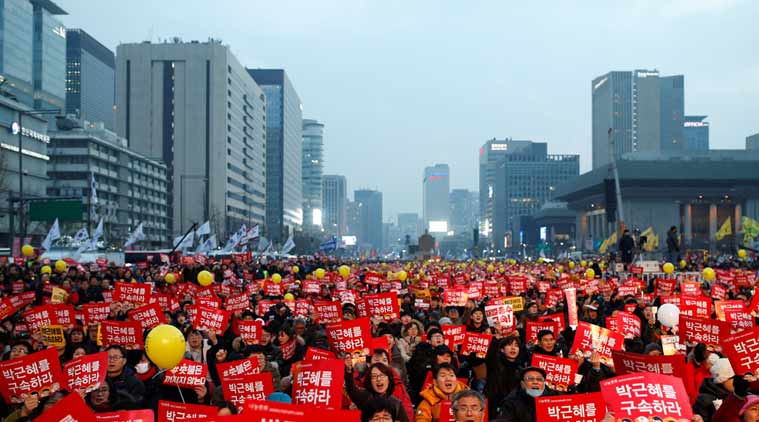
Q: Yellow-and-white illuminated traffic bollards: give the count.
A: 0